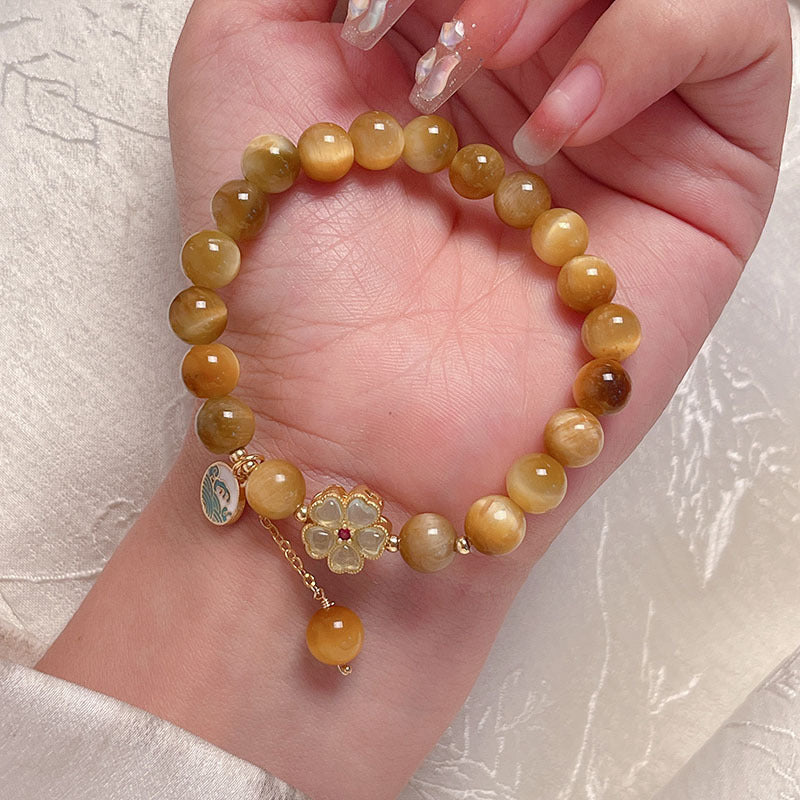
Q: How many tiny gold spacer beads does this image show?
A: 5